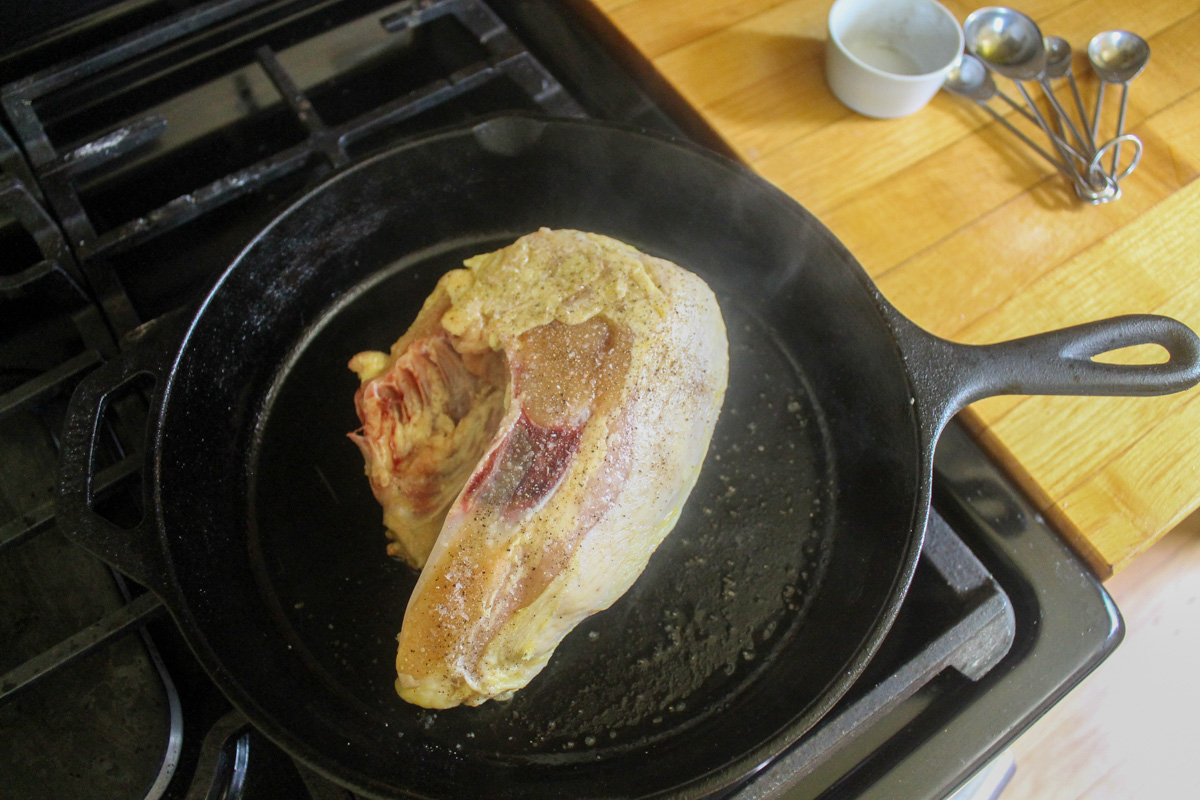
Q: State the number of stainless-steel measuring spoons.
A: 4